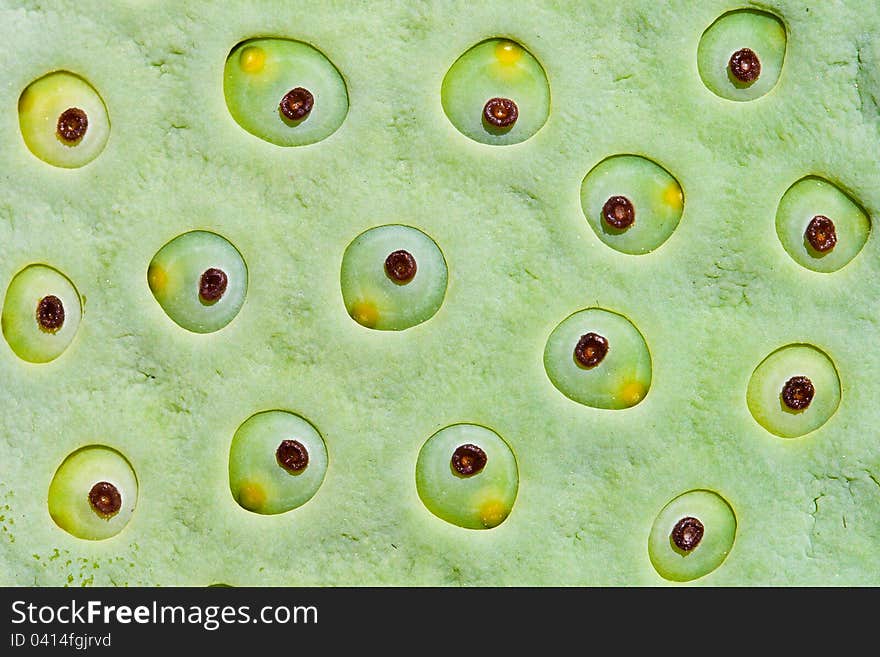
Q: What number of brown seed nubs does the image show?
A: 15